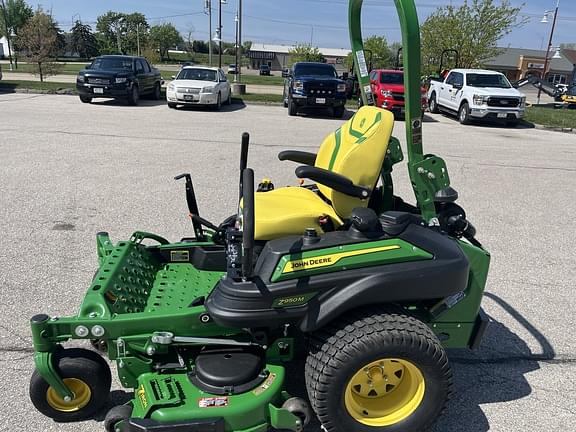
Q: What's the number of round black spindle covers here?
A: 1